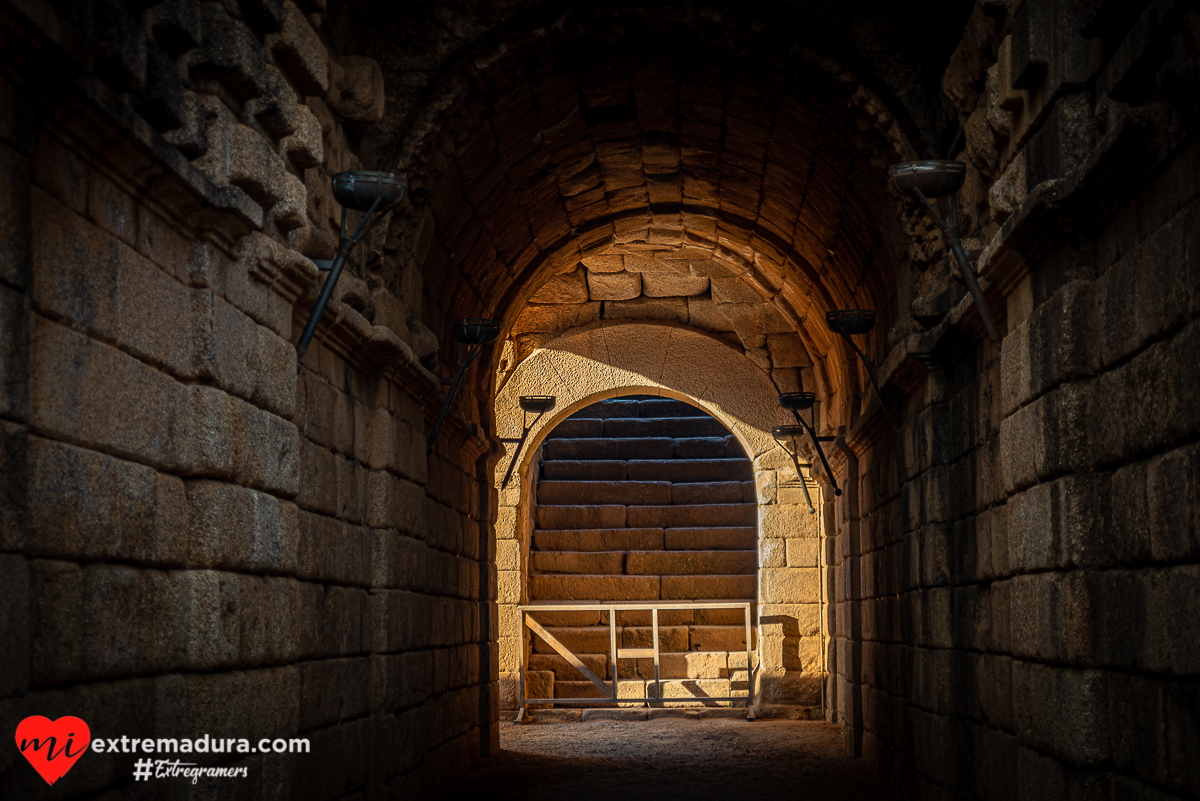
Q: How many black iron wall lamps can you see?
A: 7